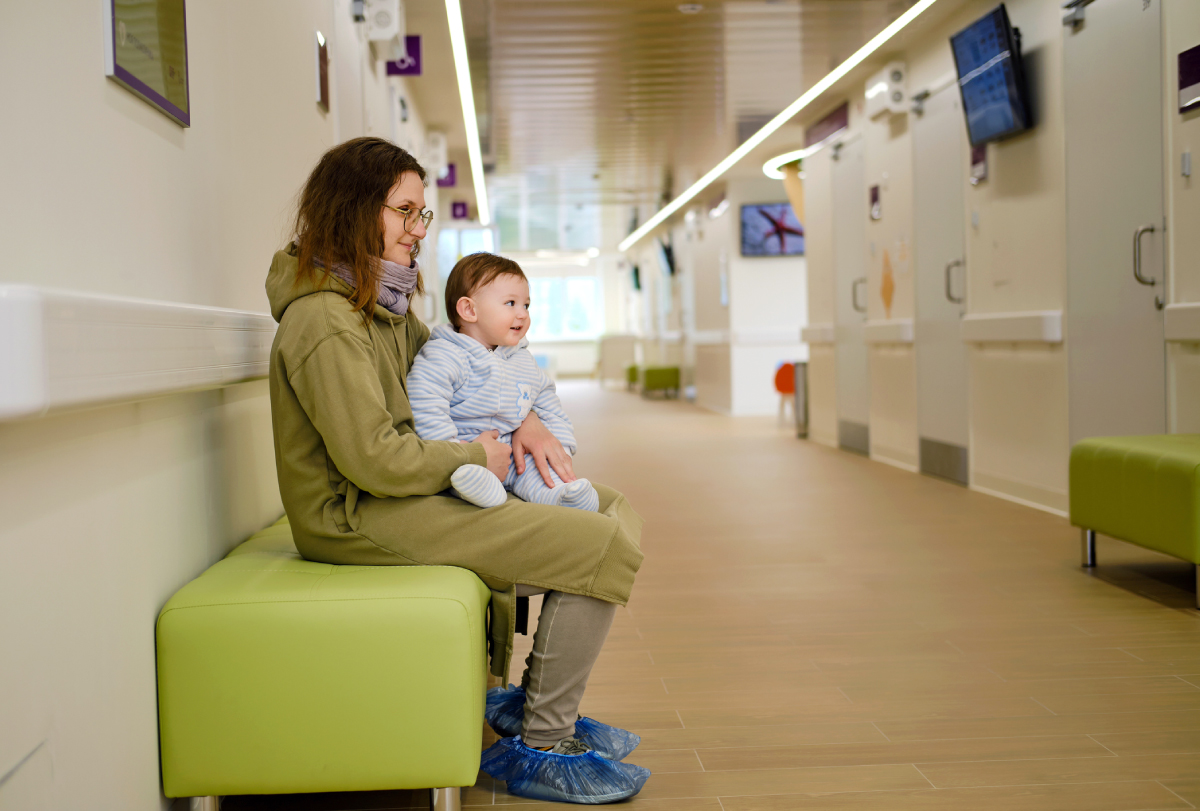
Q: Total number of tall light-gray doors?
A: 3